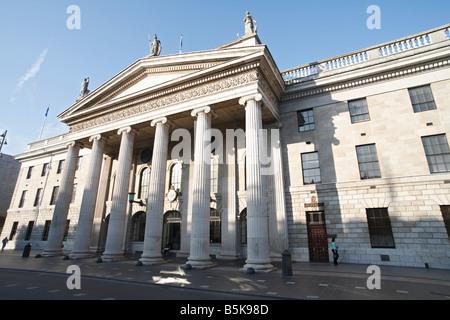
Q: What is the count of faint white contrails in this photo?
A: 1